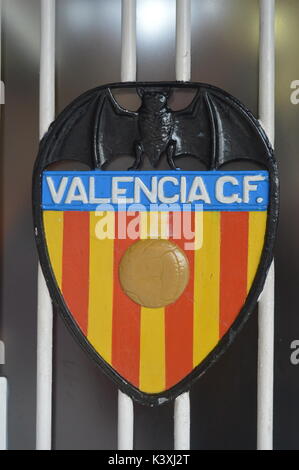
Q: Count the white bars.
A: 4